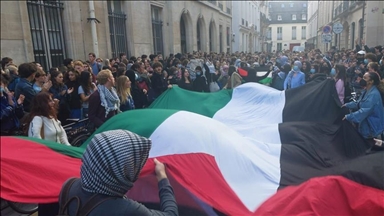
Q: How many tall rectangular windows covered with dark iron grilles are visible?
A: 3